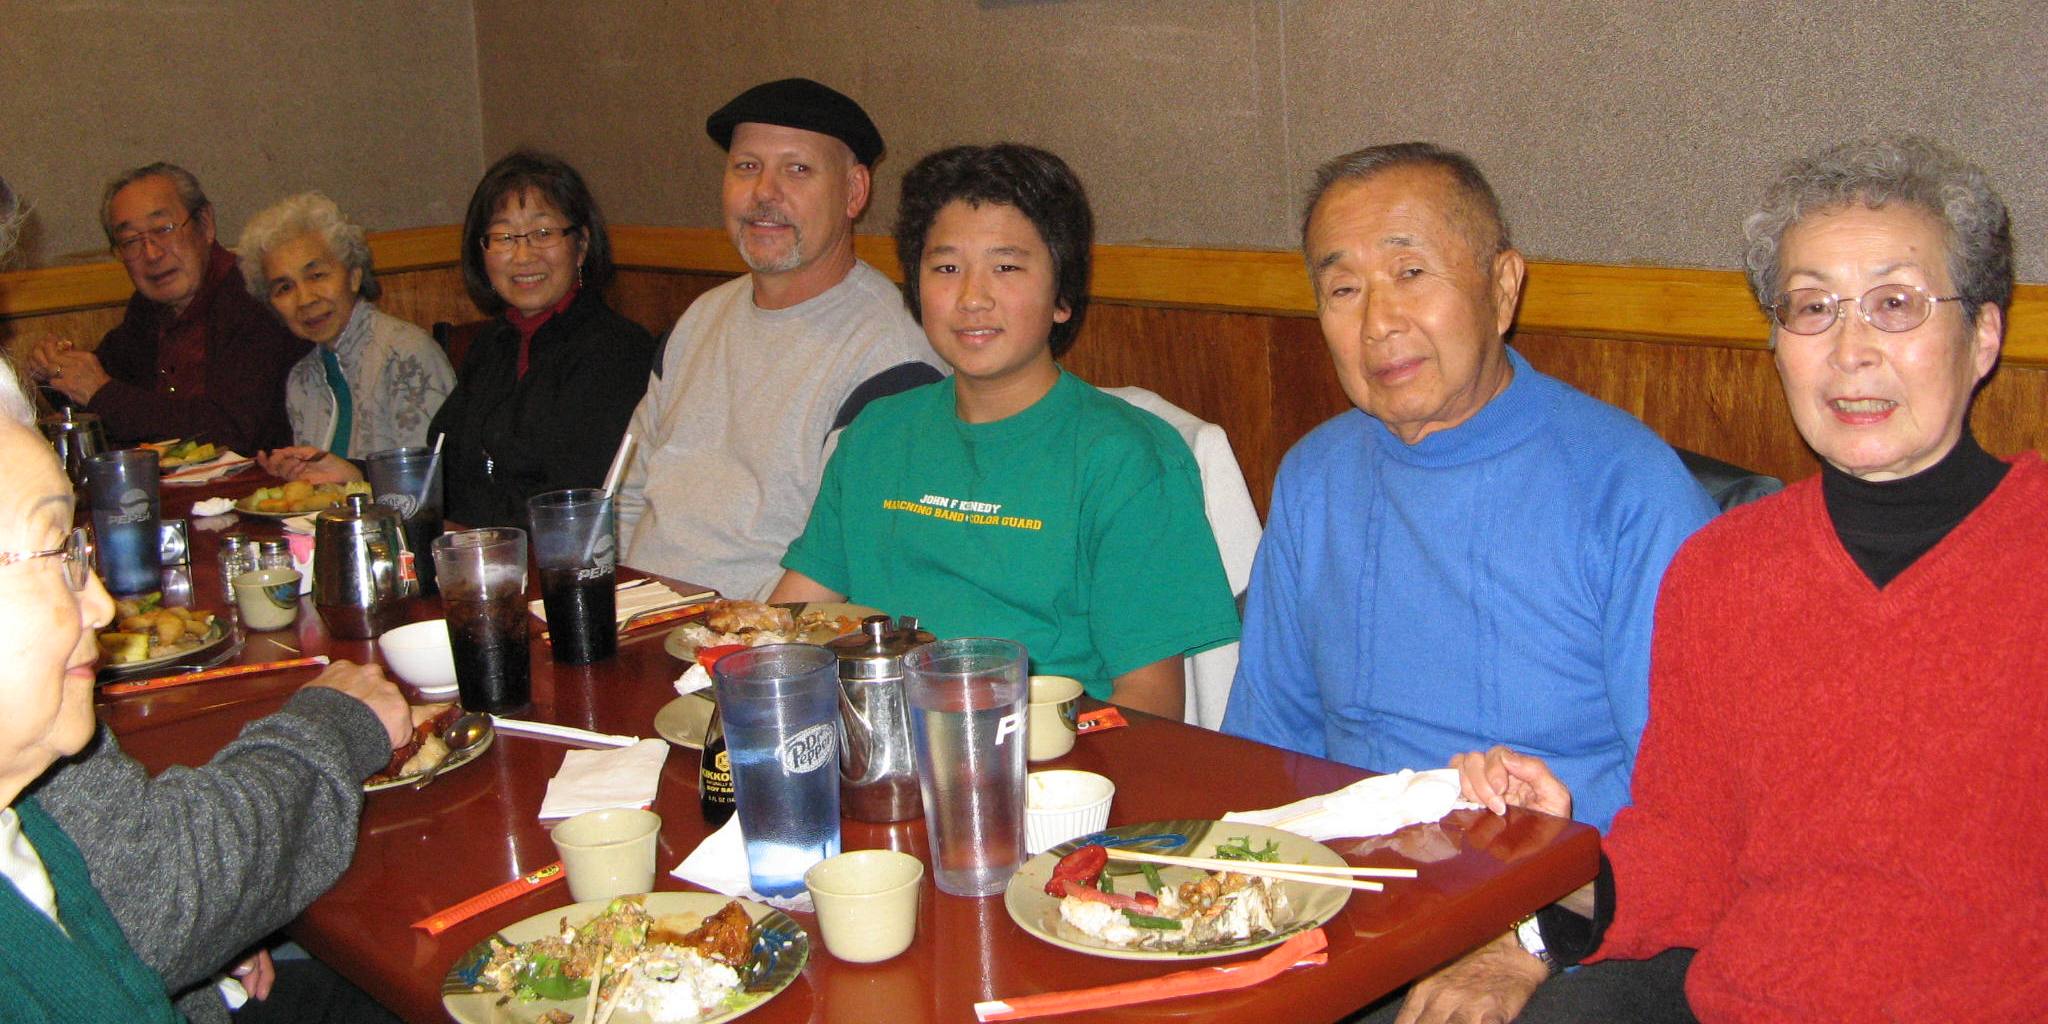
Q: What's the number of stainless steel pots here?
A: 3